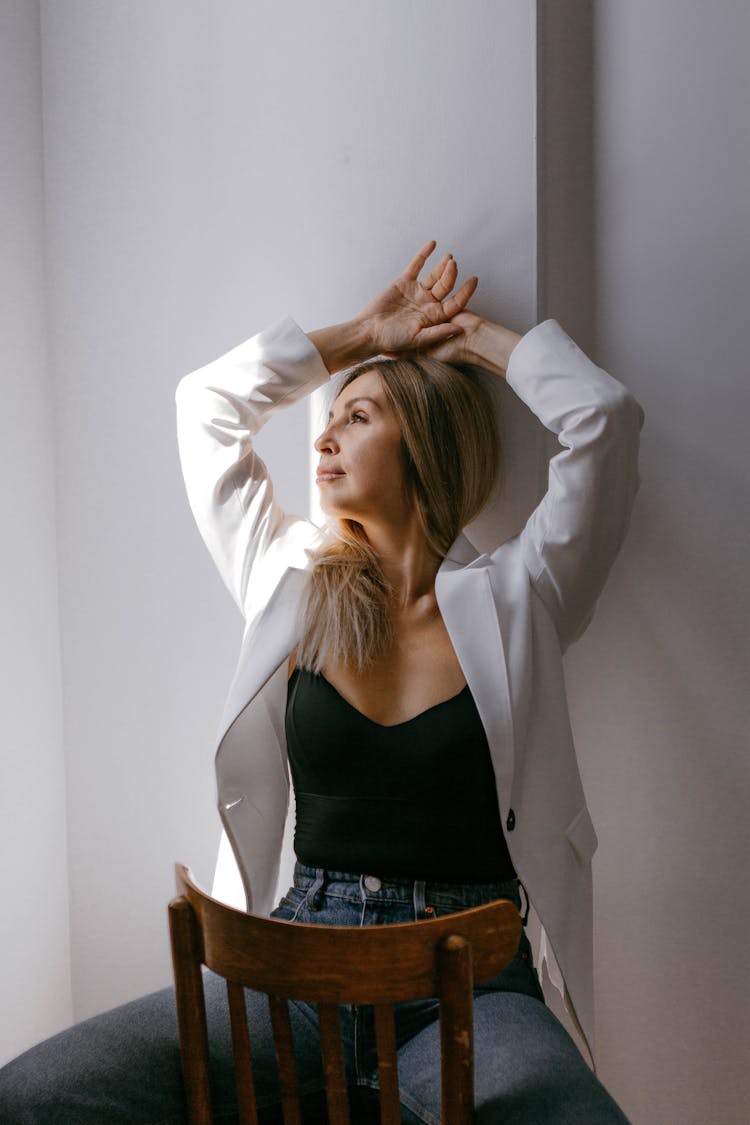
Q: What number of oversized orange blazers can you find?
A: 0